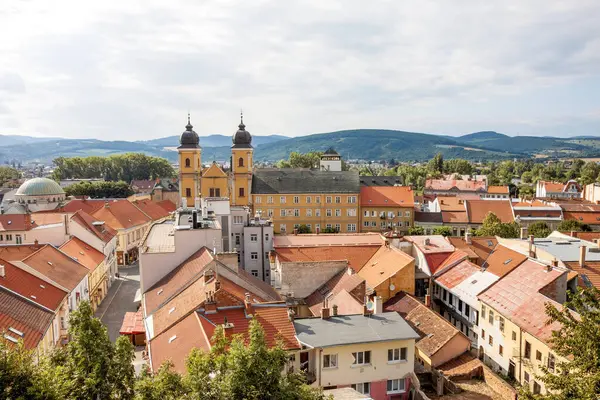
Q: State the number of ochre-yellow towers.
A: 2